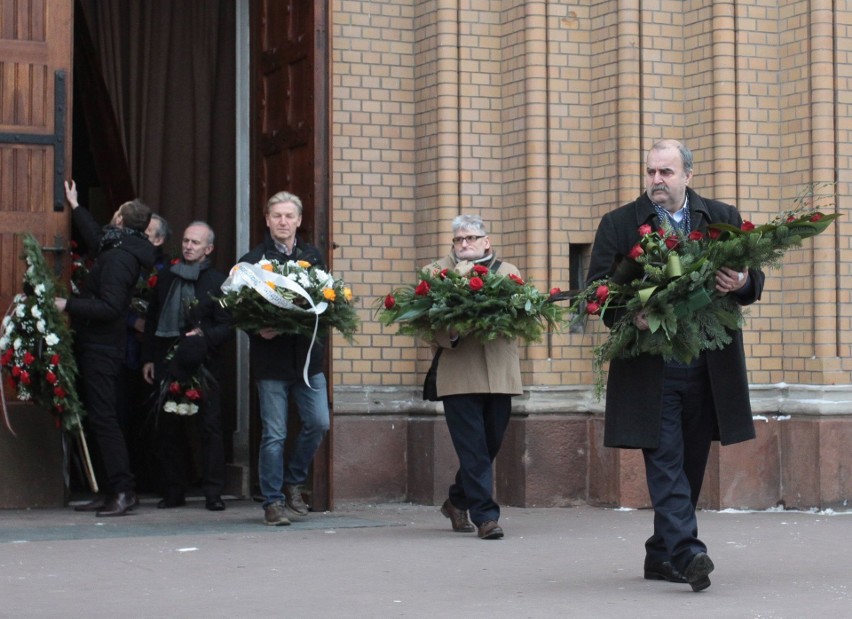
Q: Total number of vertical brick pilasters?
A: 5